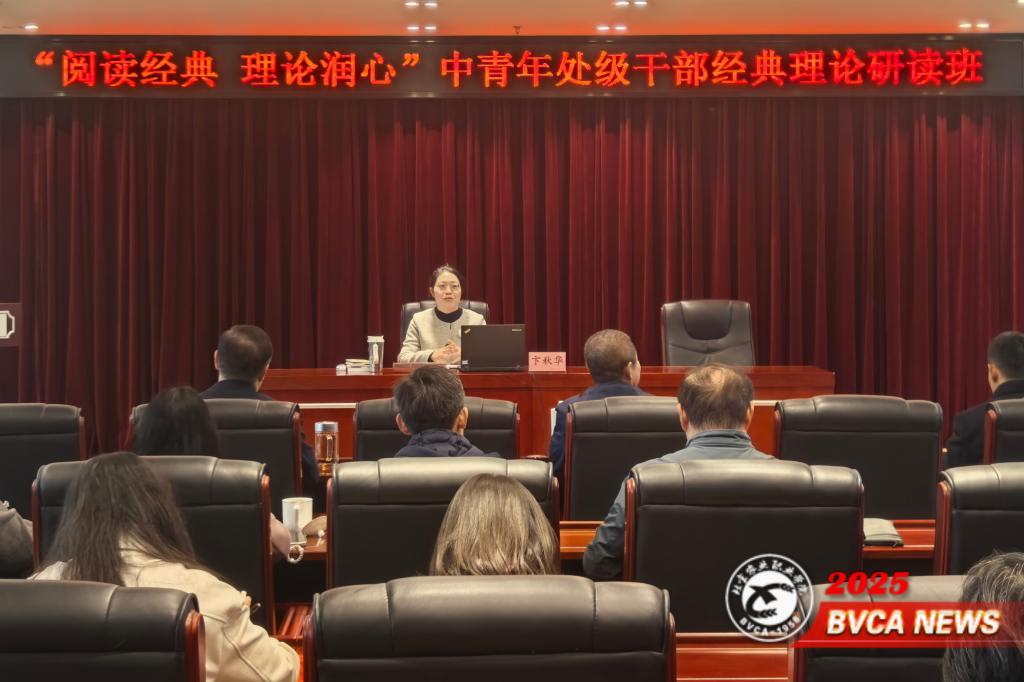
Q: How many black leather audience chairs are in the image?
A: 13